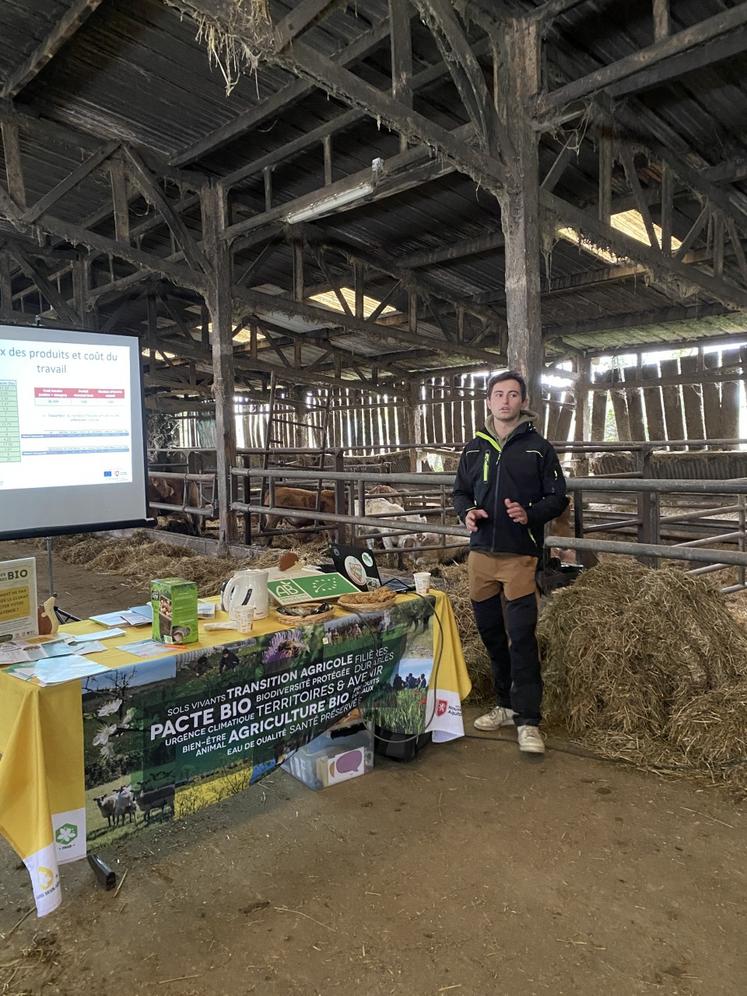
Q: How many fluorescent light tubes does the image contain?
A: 1